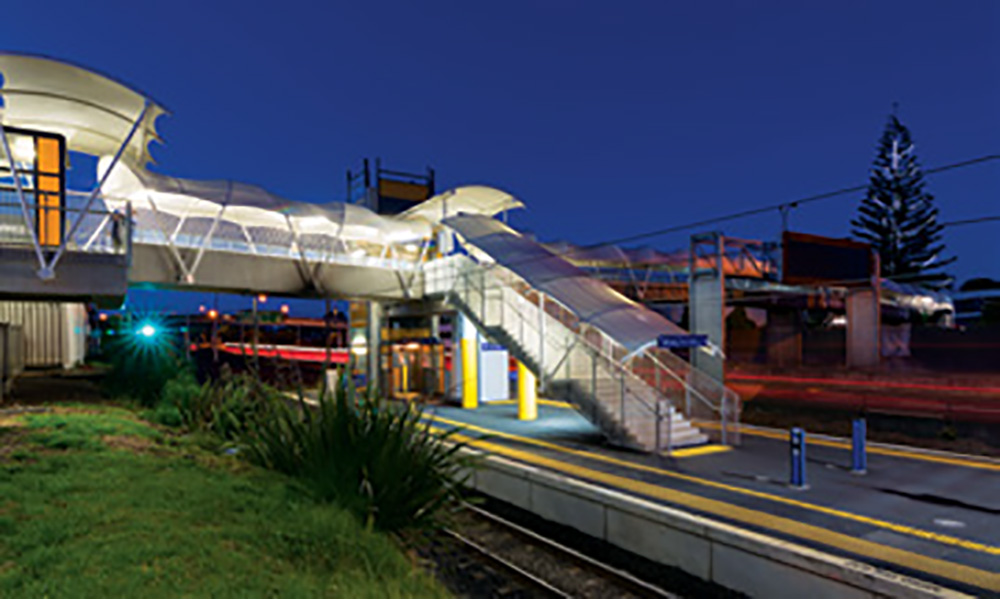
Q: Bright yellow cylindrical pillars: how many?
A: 2